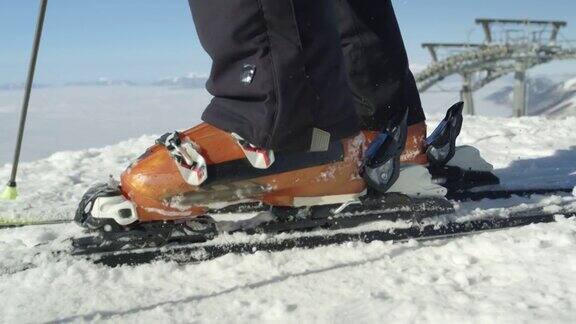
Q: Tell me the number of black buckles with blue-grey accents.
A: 2